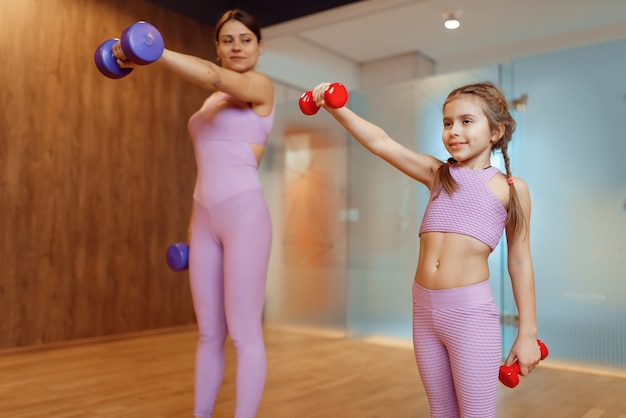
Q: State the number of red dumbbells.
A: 2